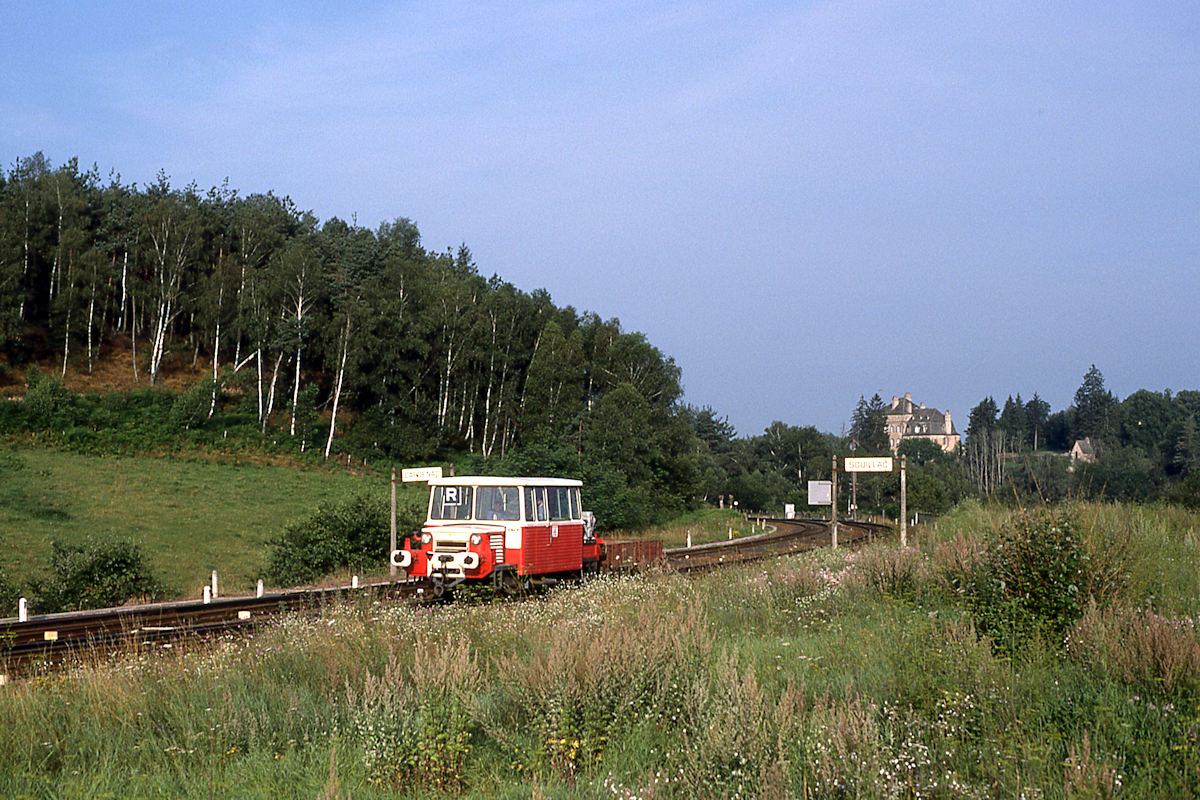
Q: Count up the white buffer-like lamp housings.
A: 2